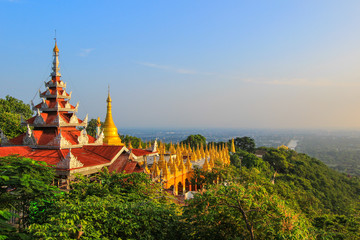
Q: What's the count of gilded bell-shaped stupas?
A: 1